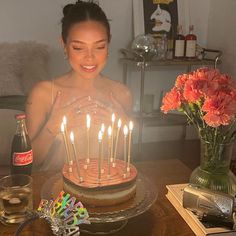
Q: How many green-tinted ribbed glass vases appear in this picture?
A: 1